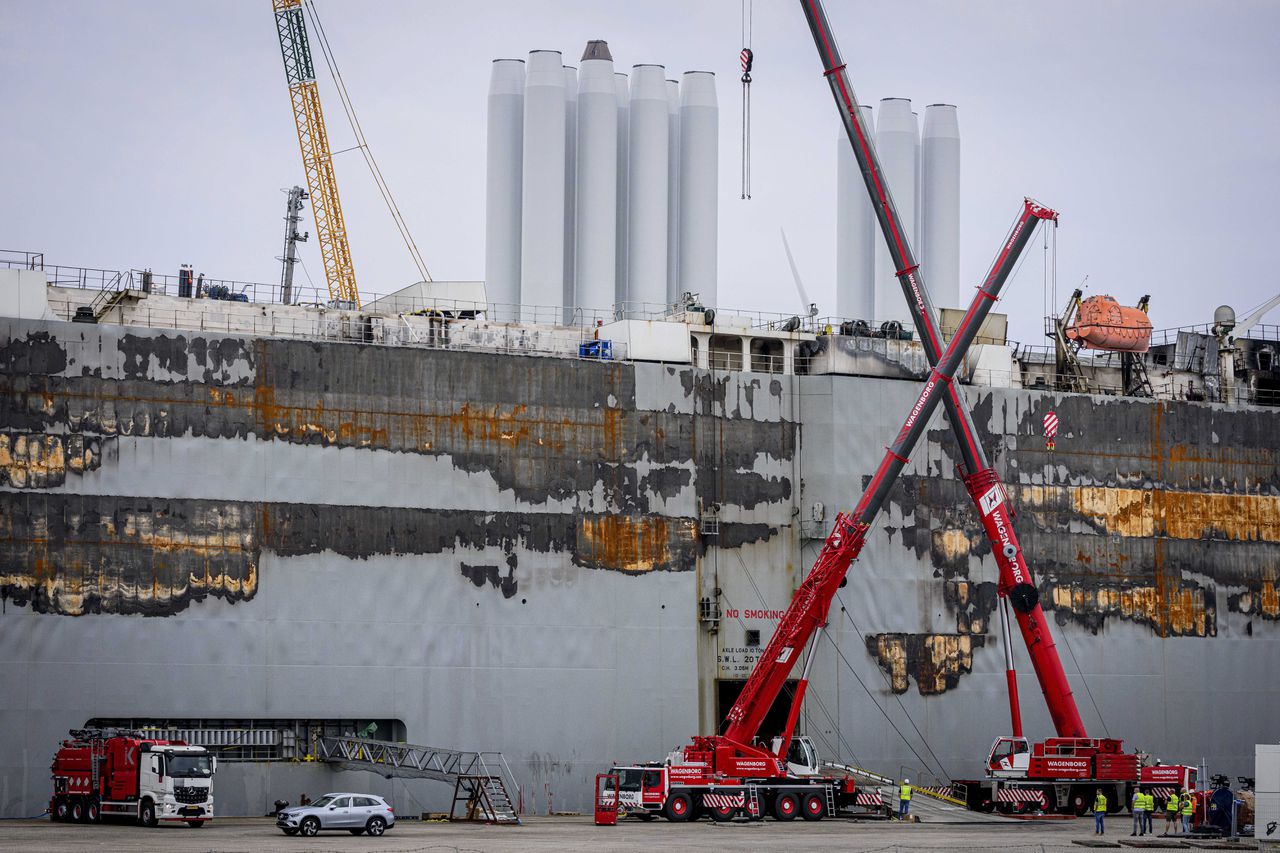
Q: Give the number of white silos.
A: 12